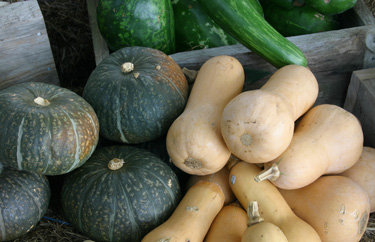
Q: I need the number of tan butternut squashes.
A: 10